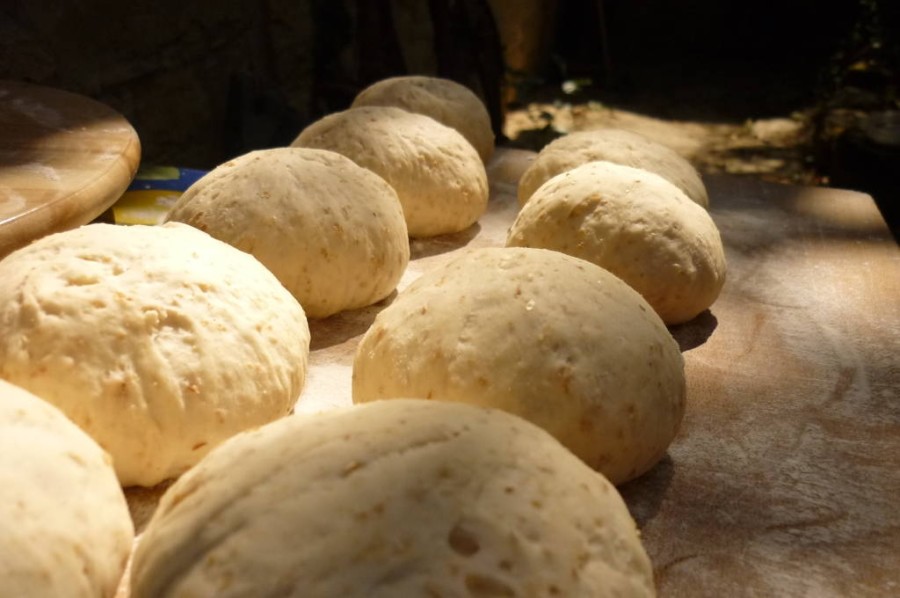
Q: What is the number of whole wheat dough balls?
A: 9